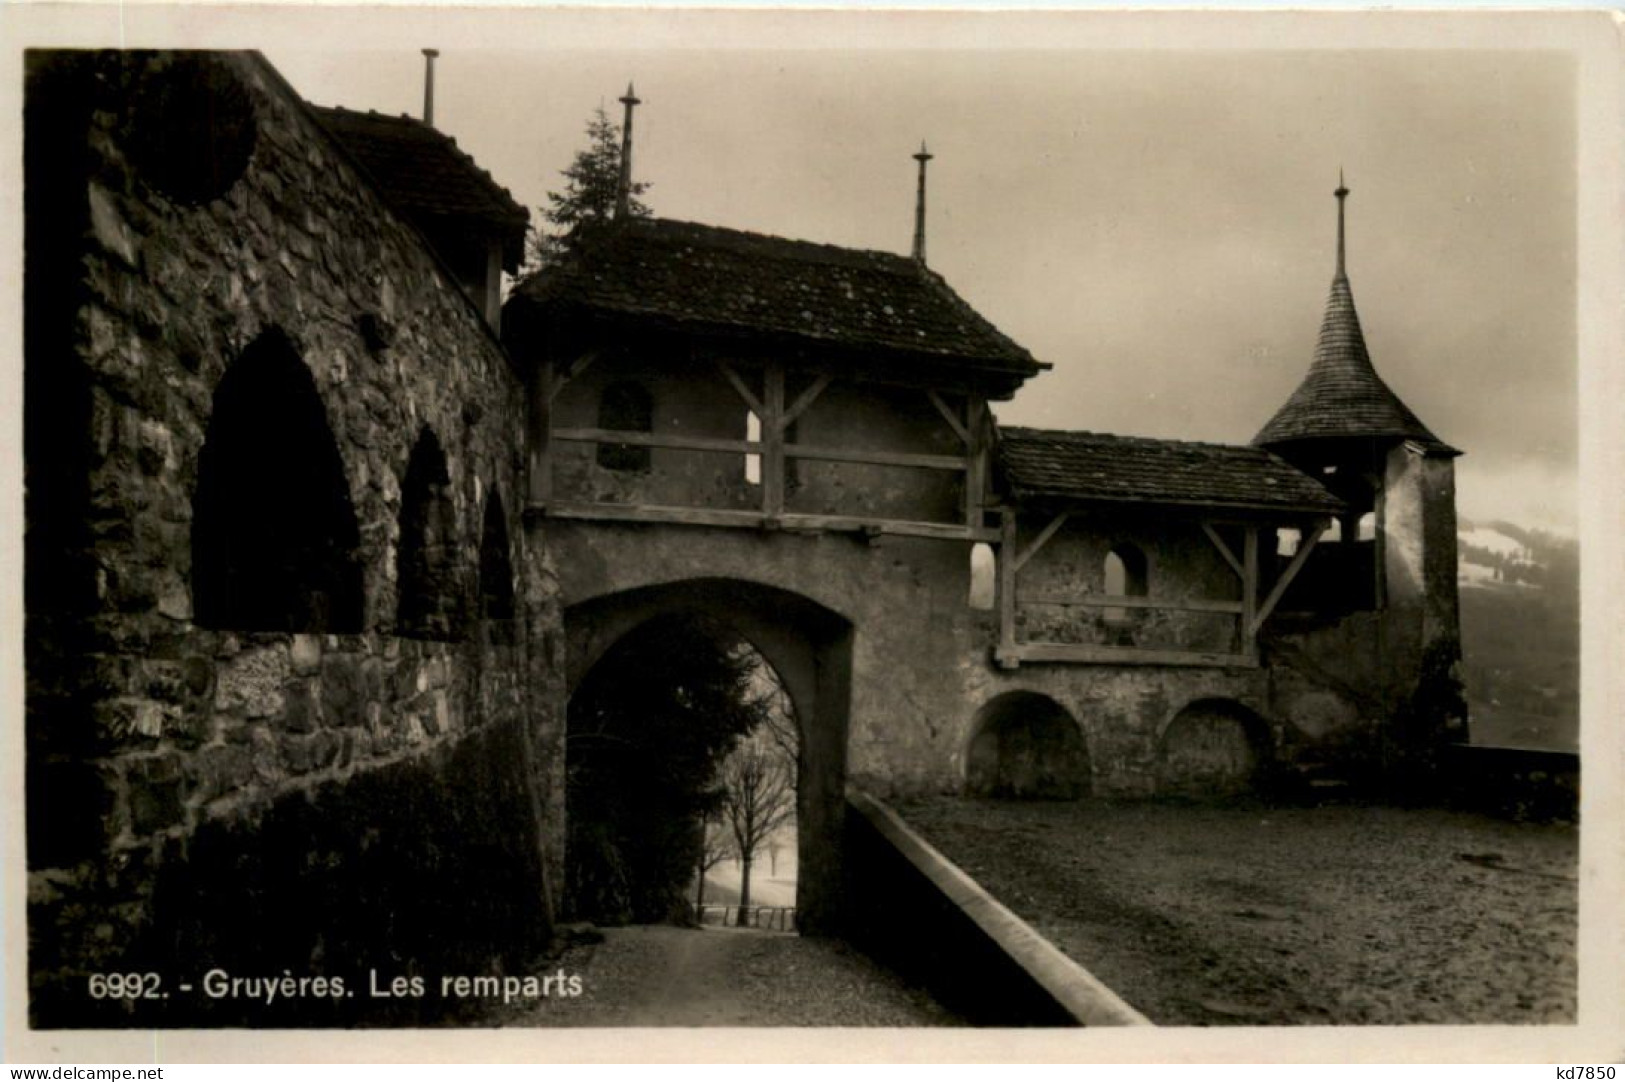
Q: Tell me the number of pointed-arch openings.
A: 3